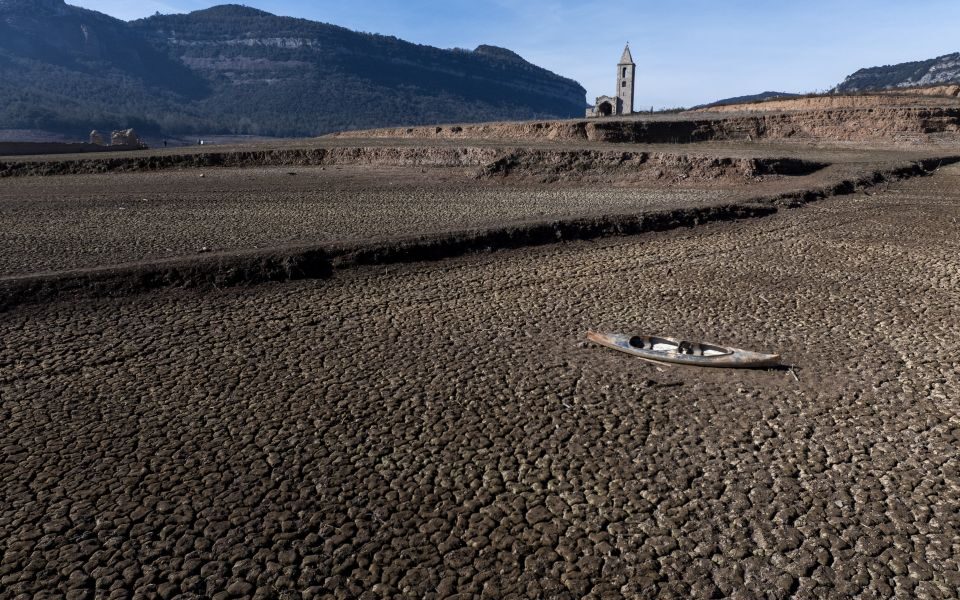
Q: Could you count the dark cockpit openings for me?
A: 2